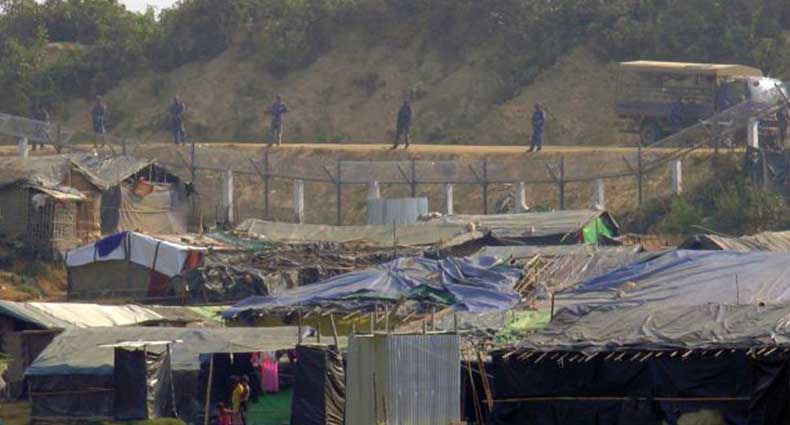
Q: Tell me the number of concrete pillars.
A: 9